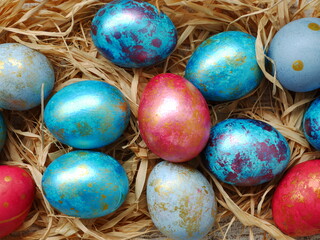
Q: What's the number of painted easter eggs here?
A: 13